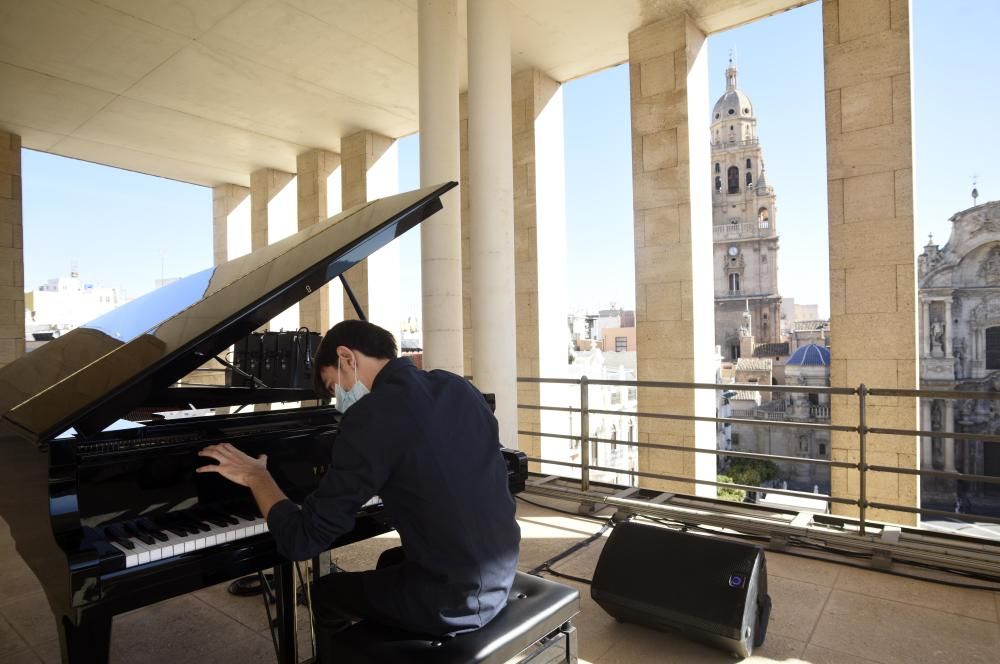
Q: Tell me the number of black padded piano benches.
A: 1